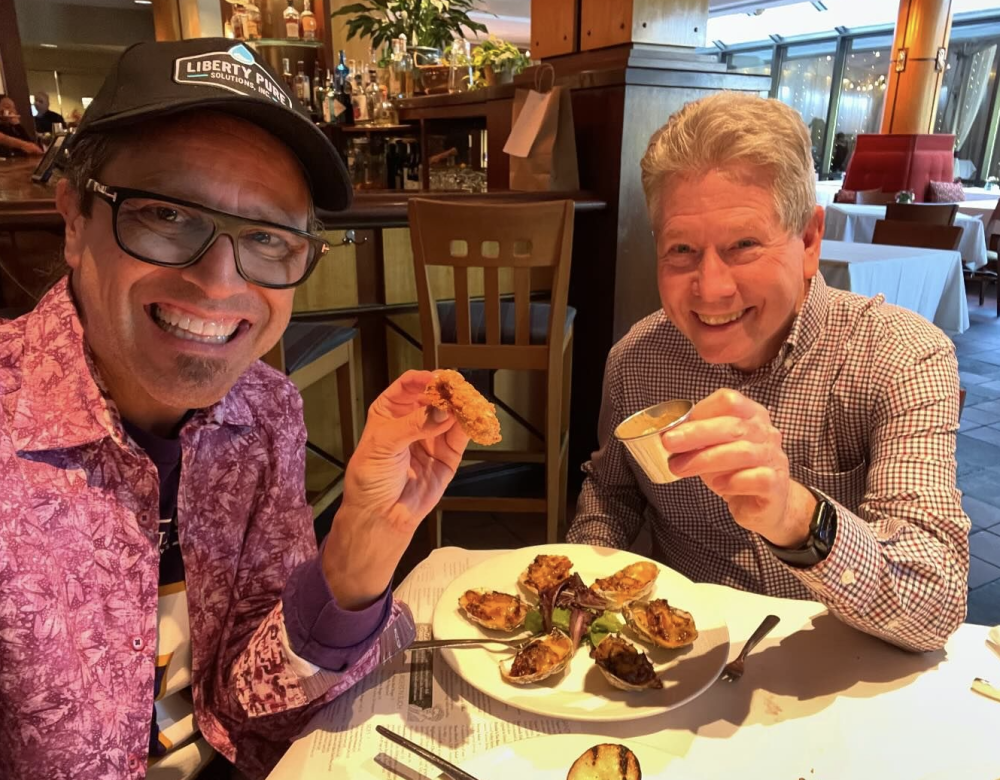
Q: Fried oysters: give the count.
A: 1